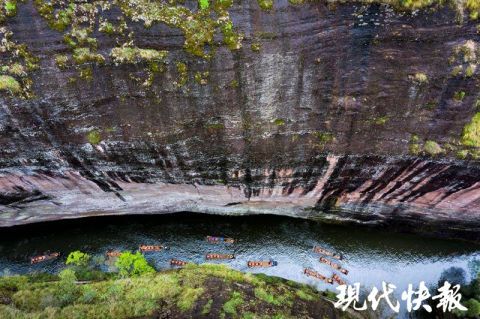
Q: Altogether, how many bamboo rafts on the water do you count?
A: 11